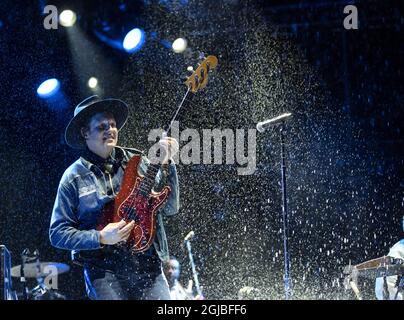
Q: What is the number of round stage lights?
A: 5